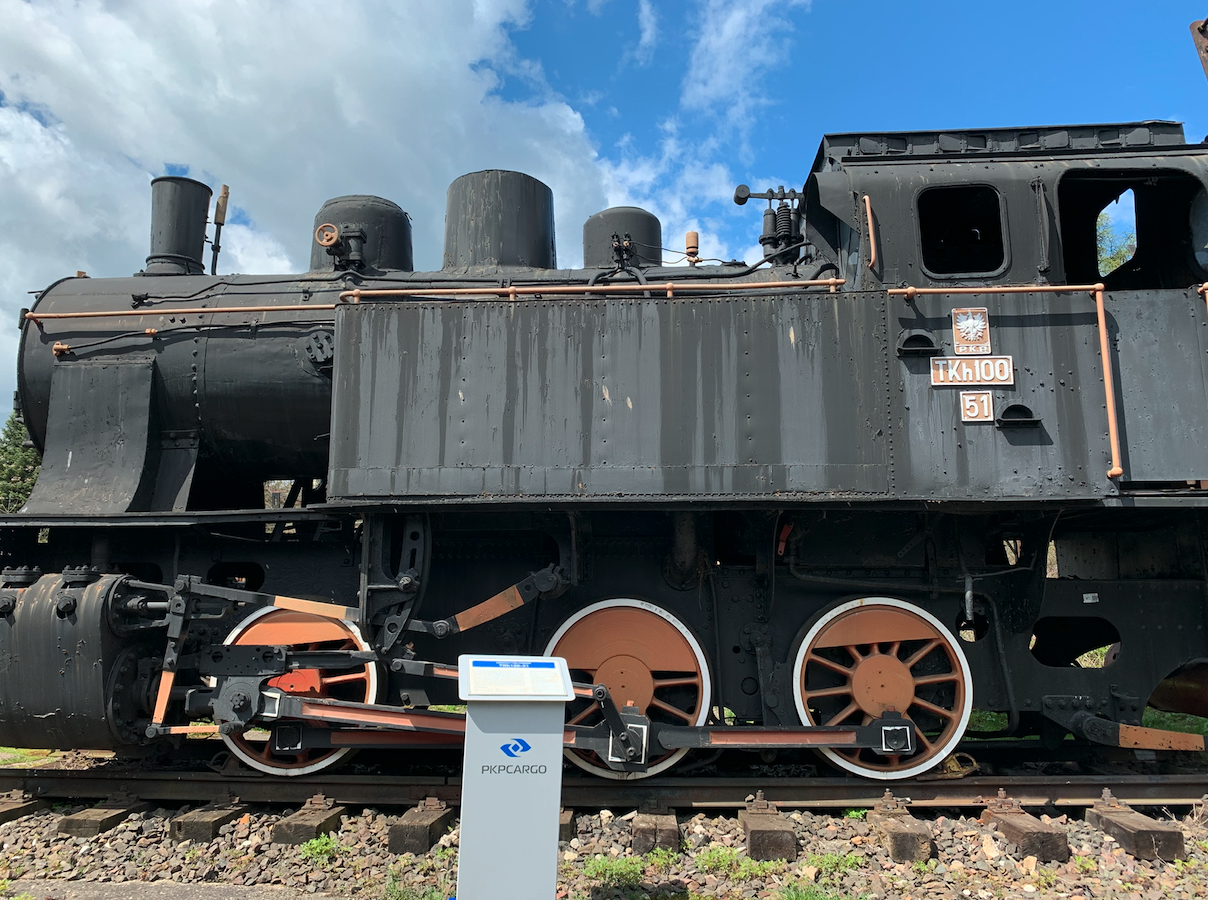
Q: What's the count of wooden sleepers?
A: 11